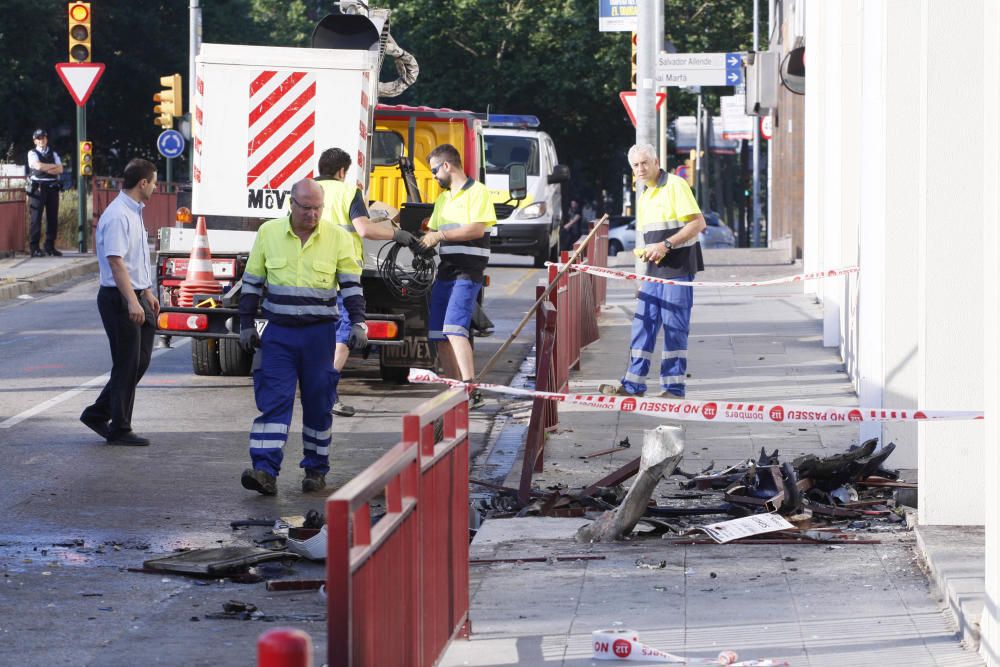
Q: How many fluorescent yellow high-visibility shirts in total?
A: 4